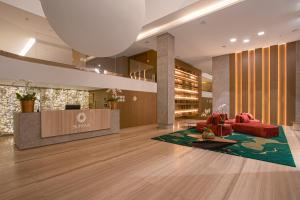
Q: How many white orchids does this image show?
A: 3